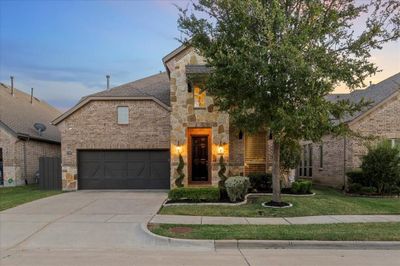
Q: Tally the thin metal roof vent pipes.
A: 3